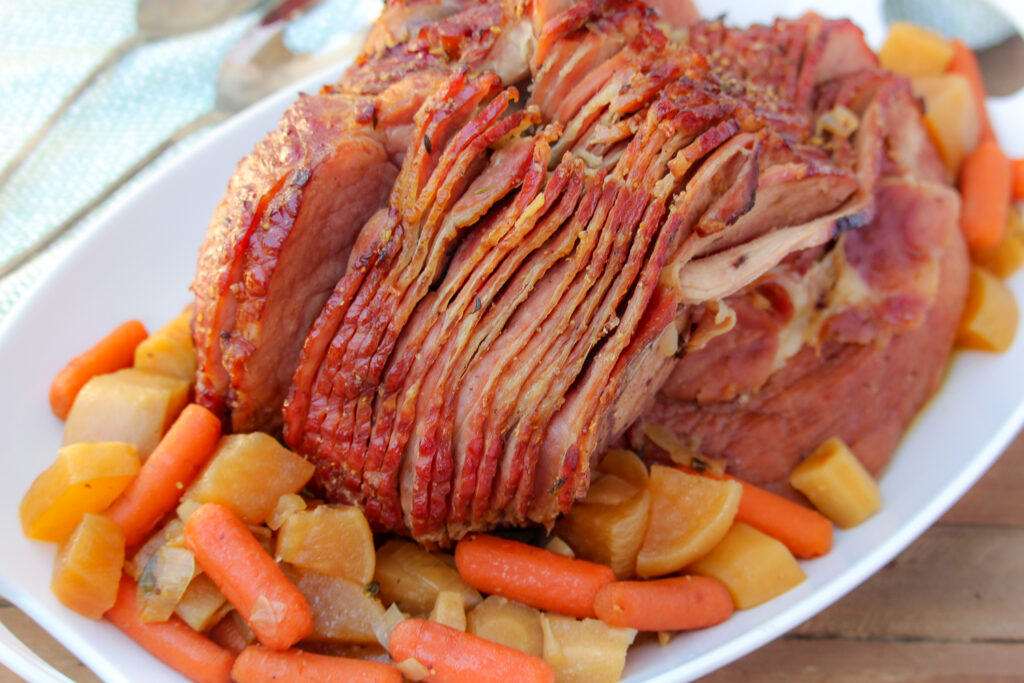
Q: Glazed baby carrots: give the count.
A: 12